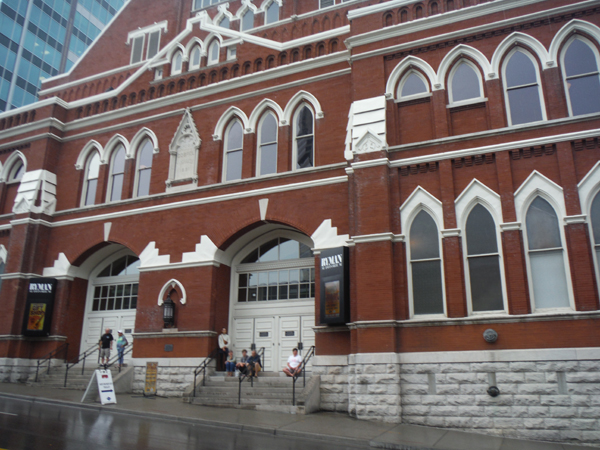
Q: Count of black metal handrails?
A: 6